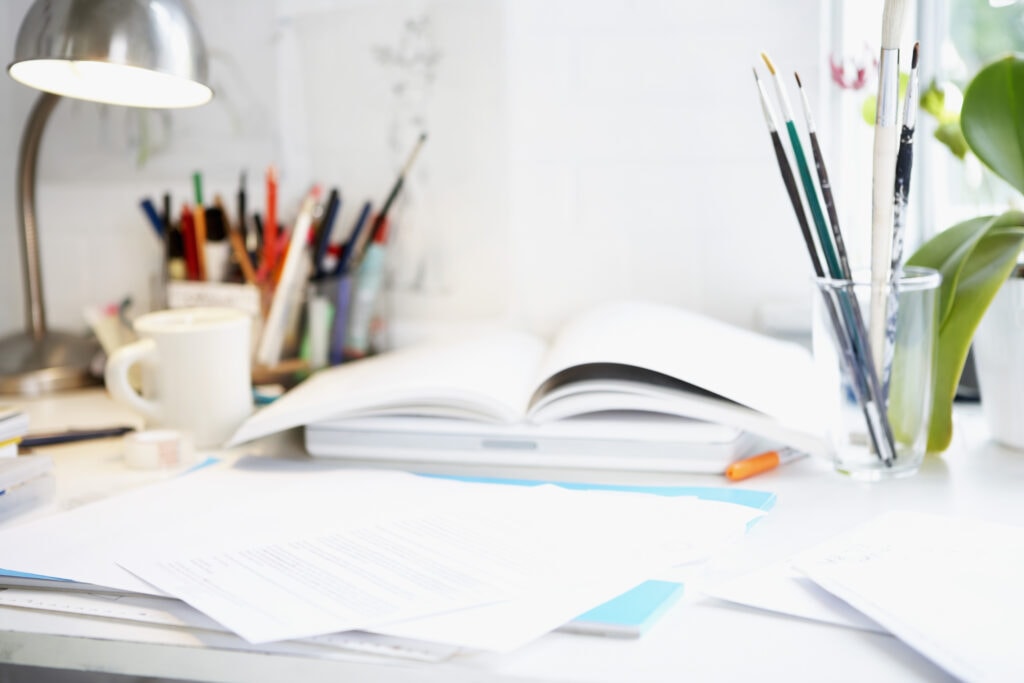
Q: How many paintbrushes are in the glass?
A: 5